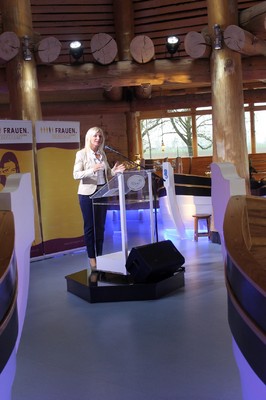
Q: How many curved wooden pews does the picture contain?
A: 2